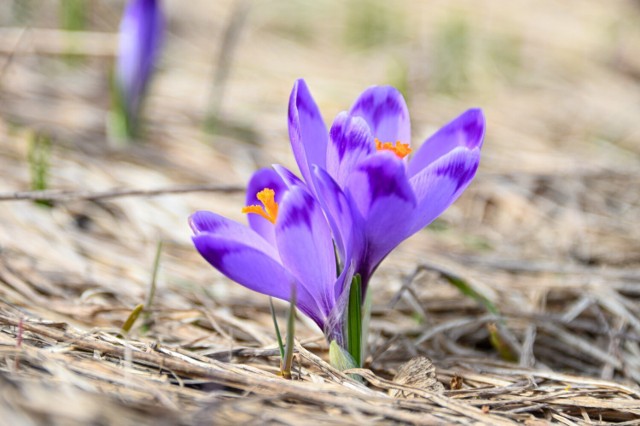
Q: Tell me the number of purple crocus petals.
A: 12